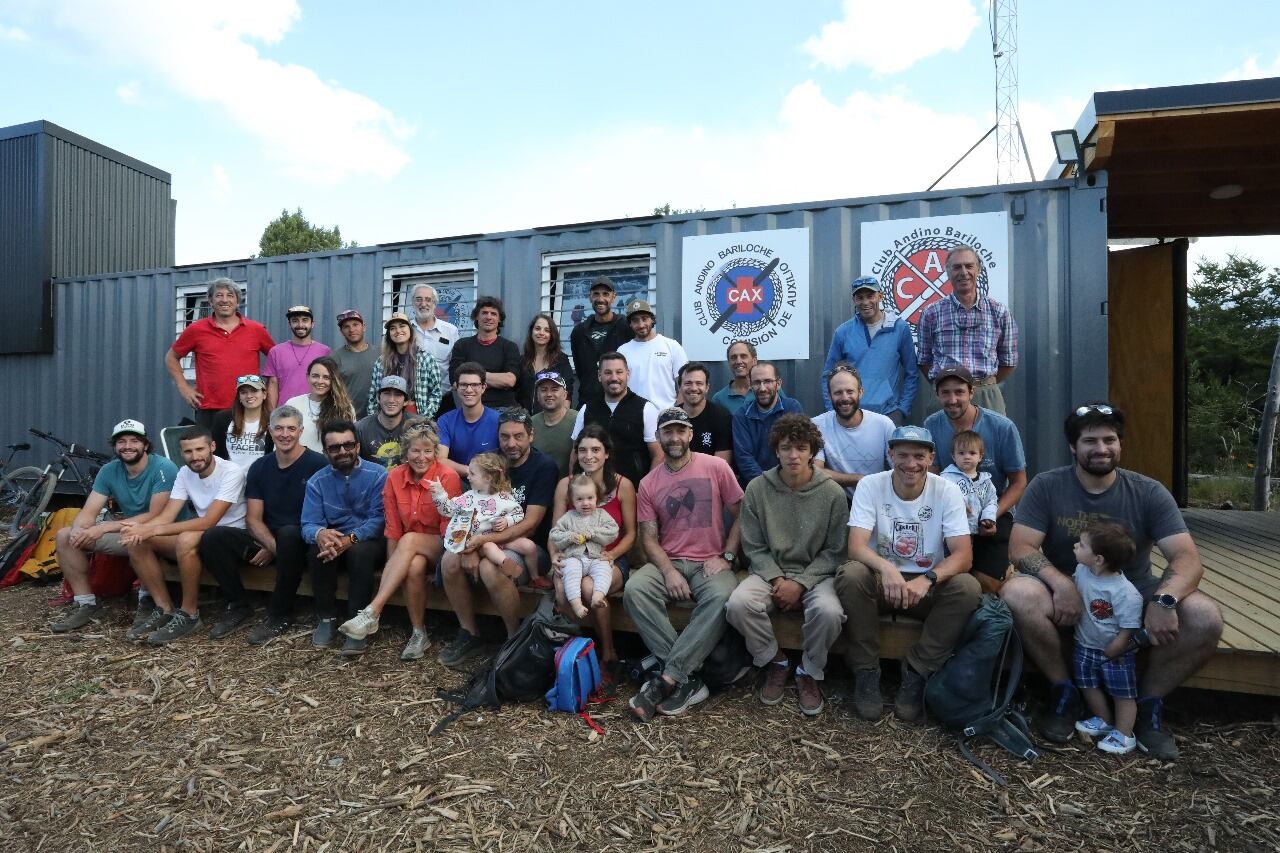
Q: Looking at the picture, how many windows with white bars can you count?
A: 3